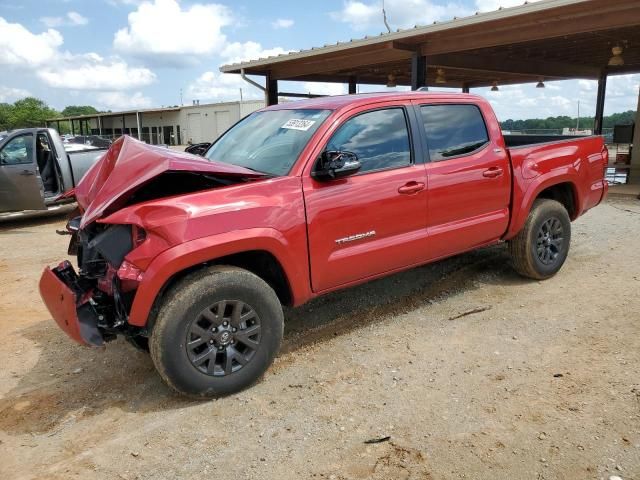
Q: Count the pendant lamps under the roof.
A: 5